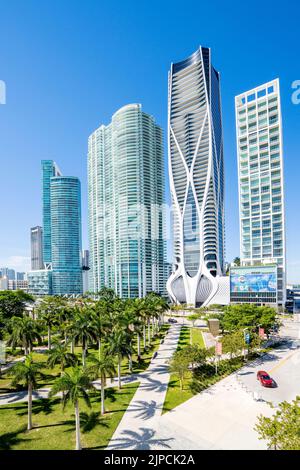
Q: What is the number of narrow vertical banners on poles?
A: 3